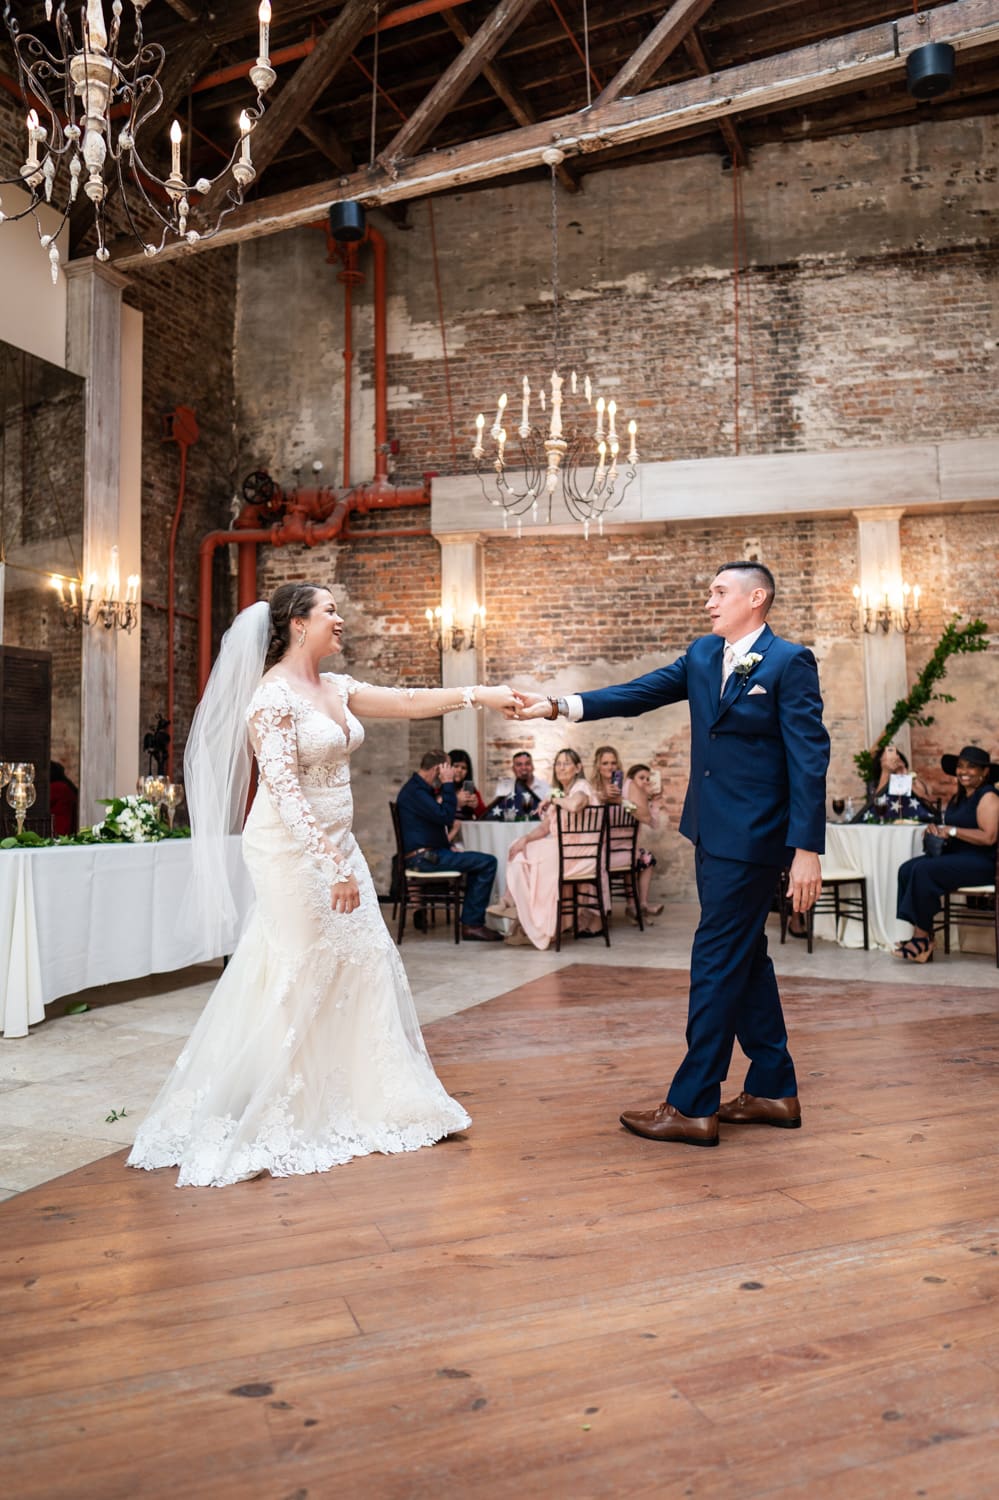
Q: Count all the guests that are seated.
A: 8